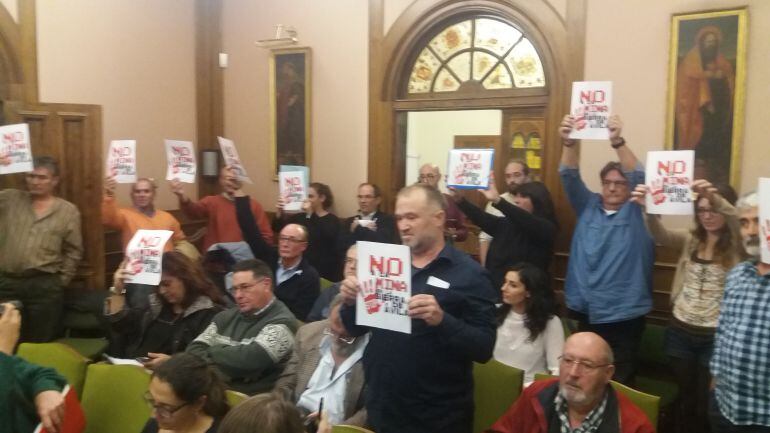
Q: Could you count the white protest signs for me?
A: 11